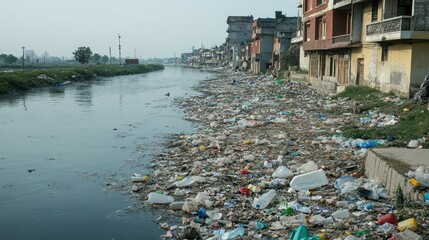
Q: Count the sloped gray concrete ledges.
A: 1